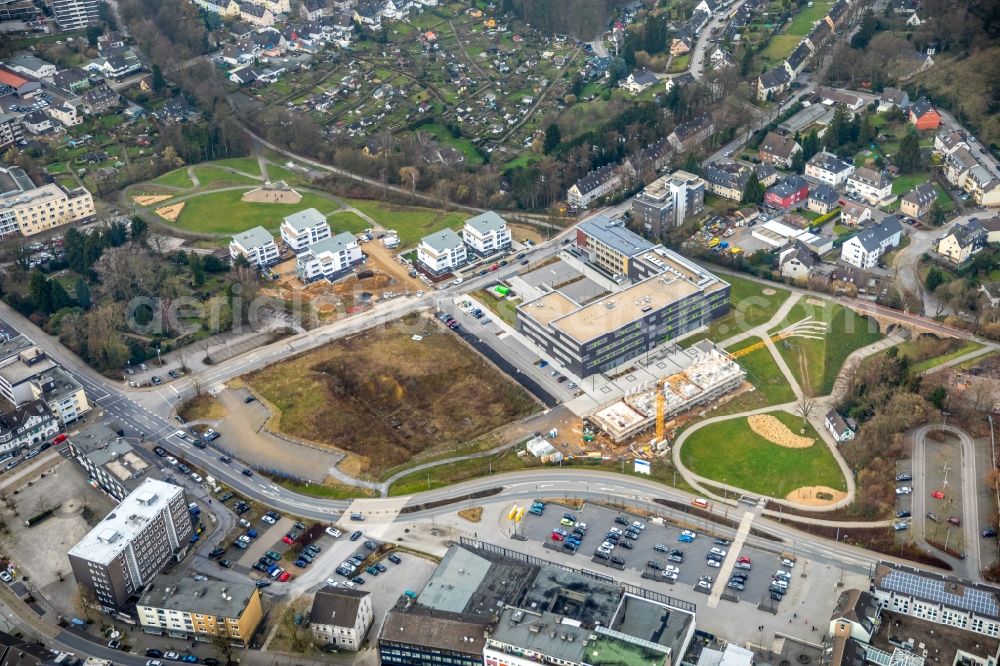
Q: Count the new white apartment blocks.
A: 5